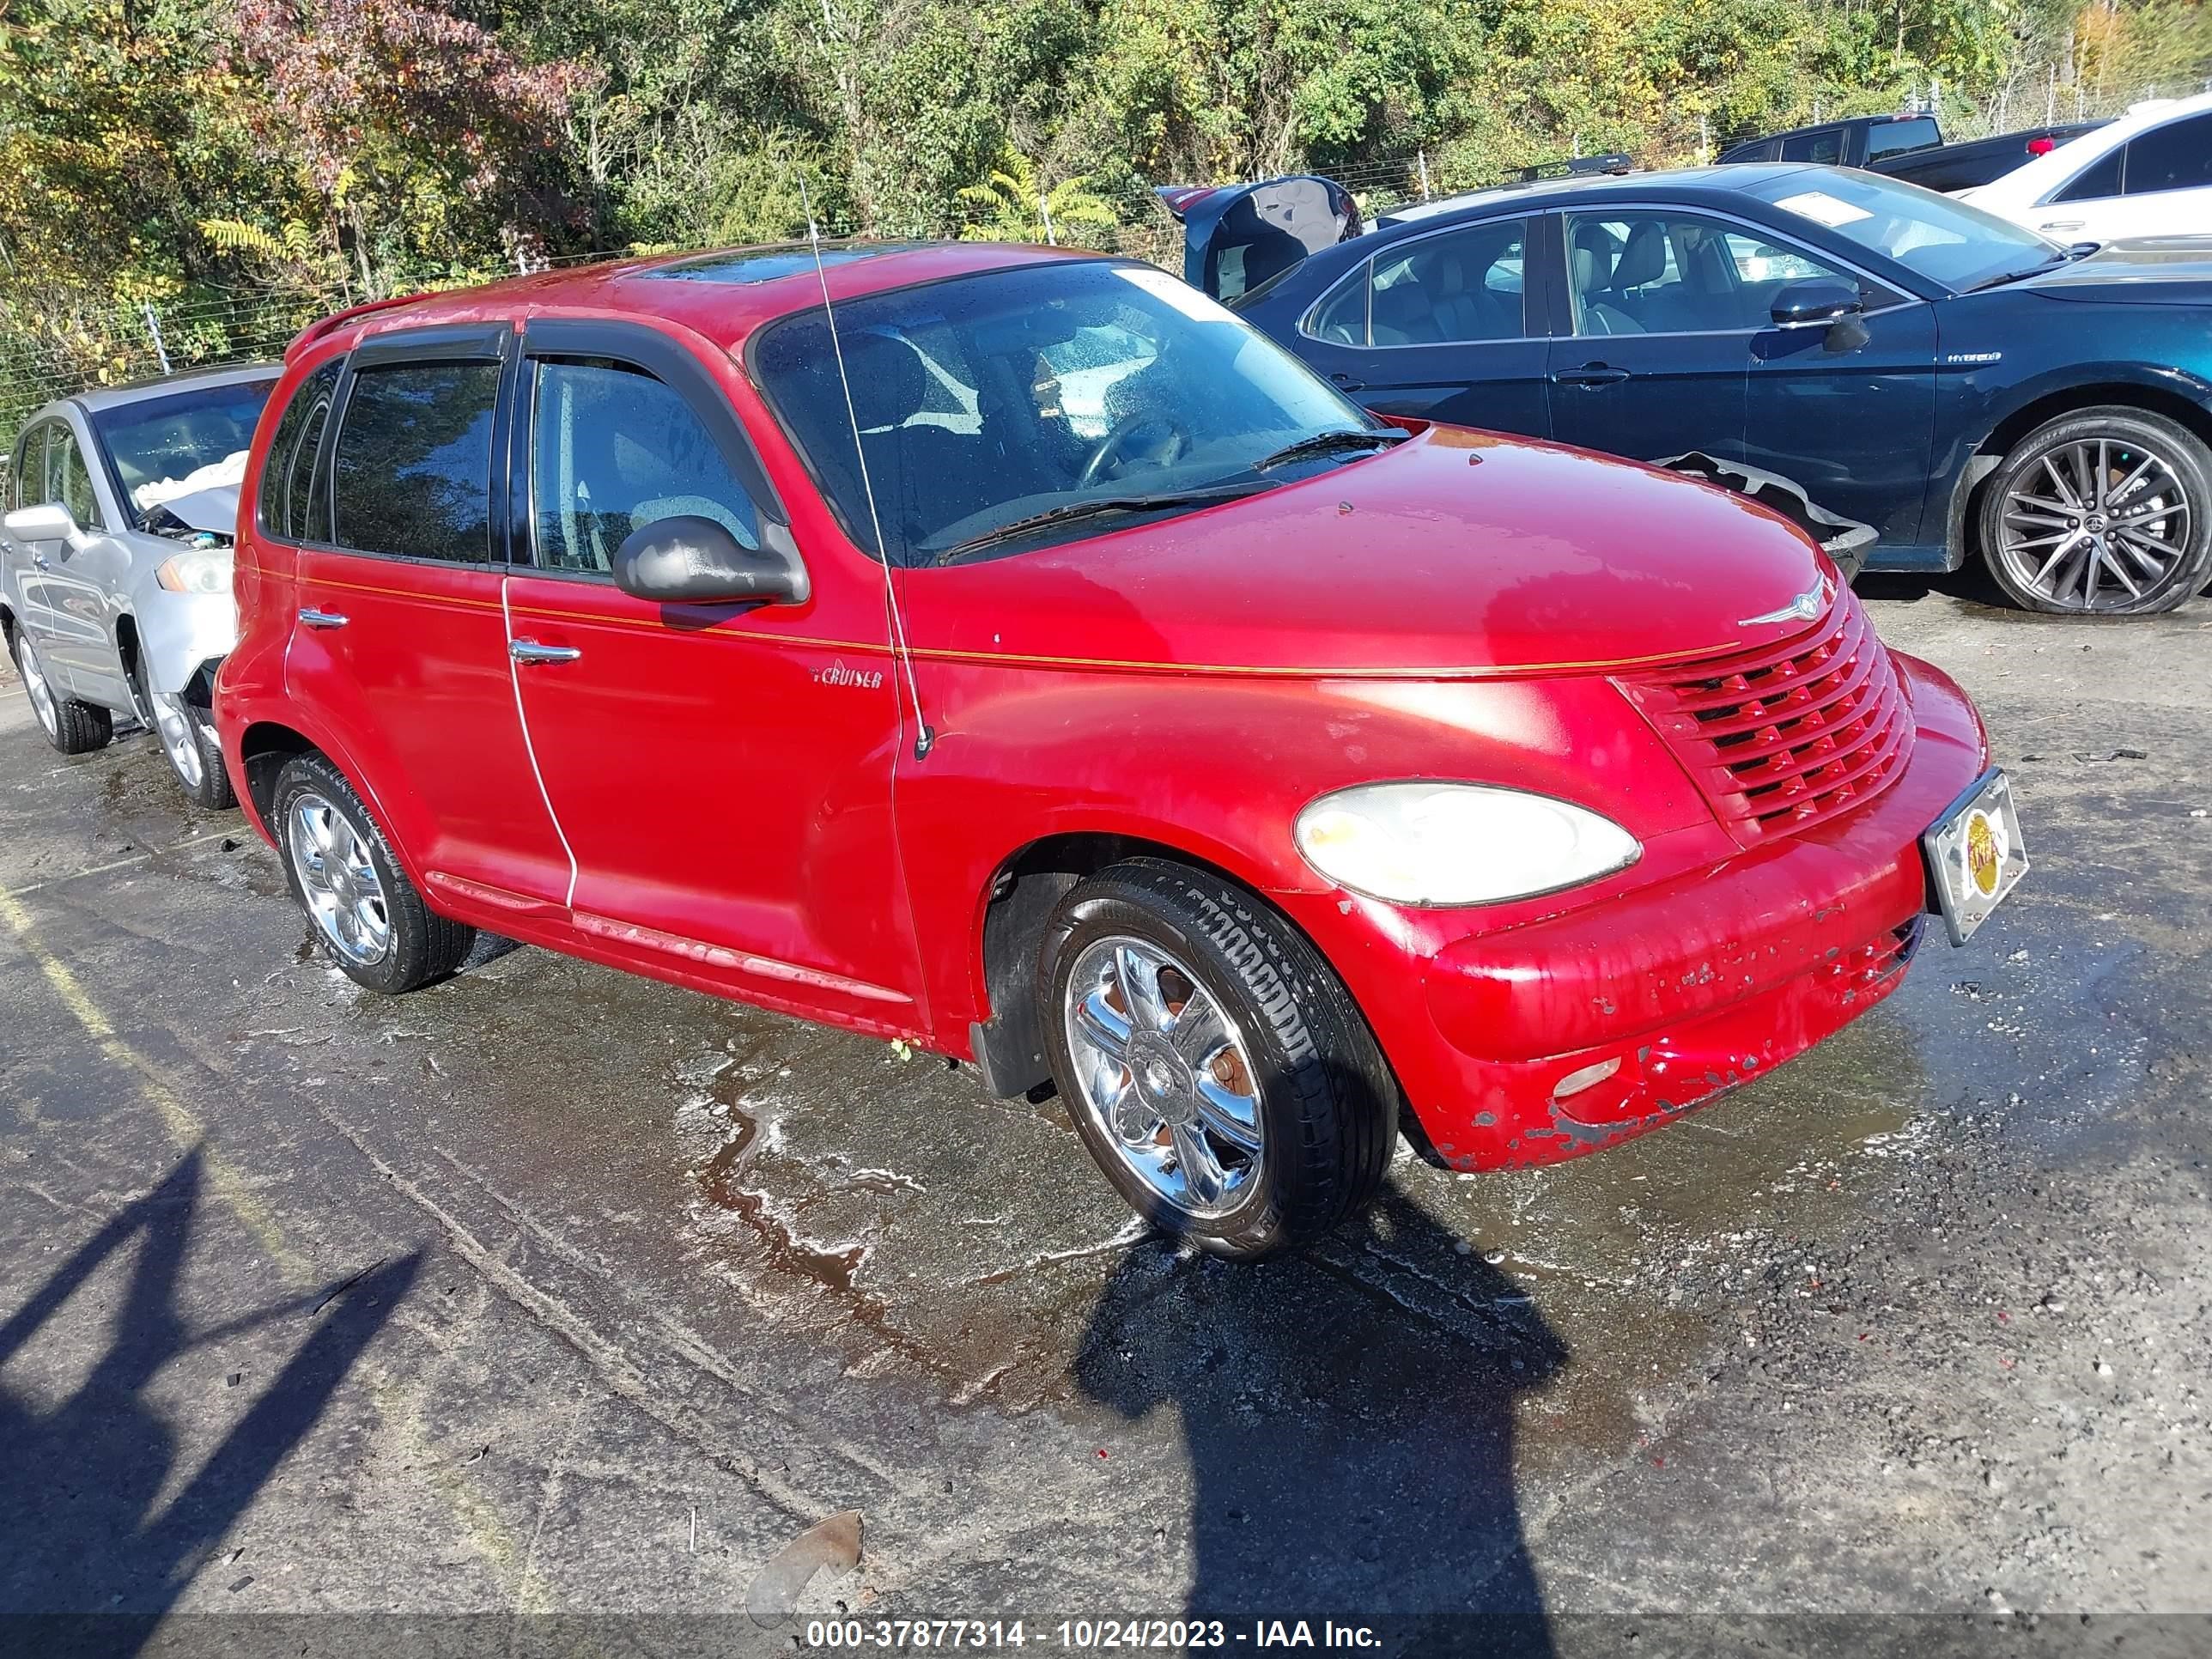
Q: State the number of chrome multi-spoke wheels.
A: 2